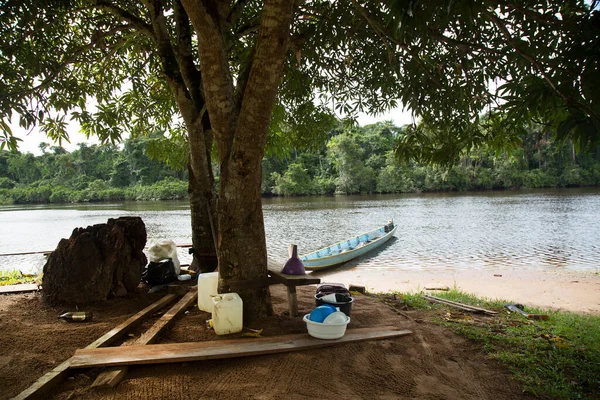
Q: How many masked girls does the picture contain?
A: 0